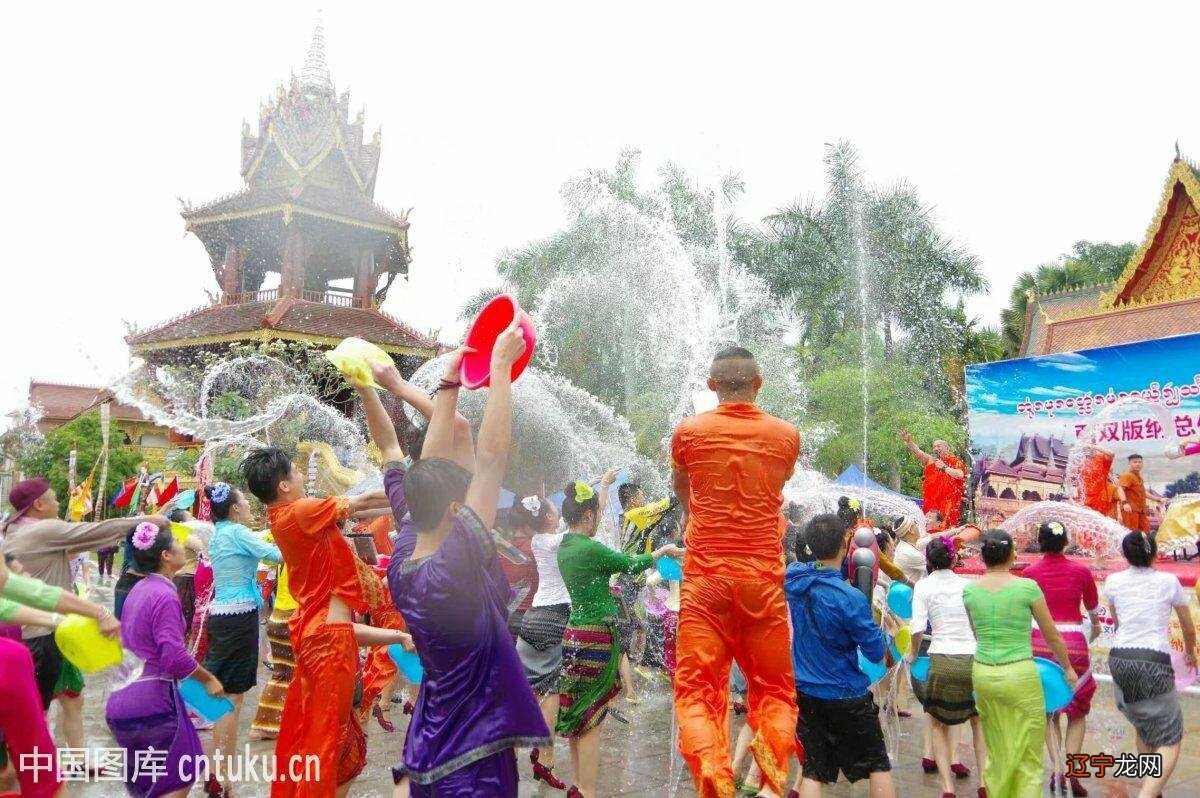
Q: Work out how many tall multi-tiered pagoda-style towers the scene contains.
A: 1